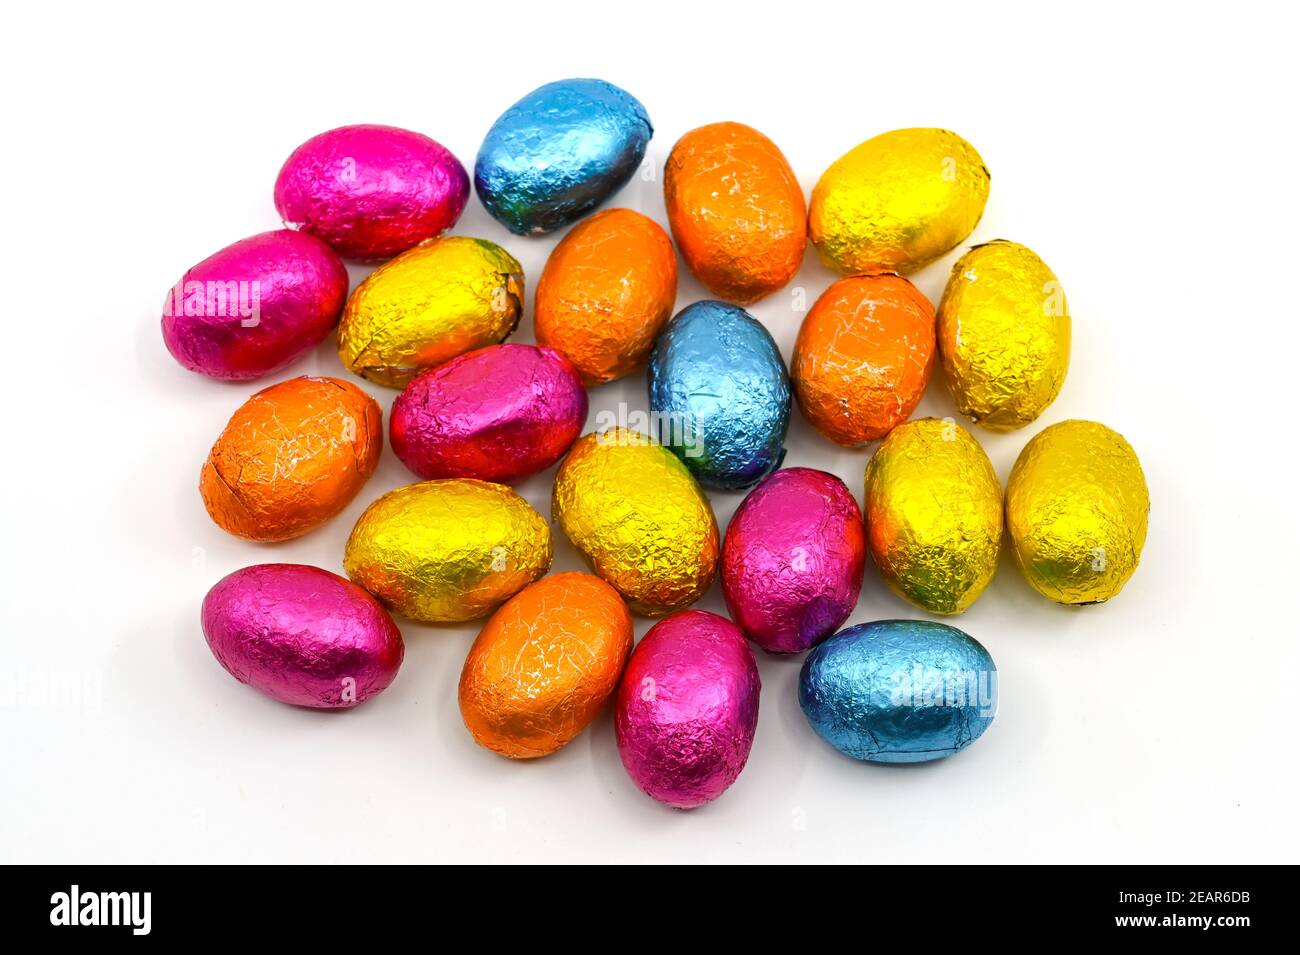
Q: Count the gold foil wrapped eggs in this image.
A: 7